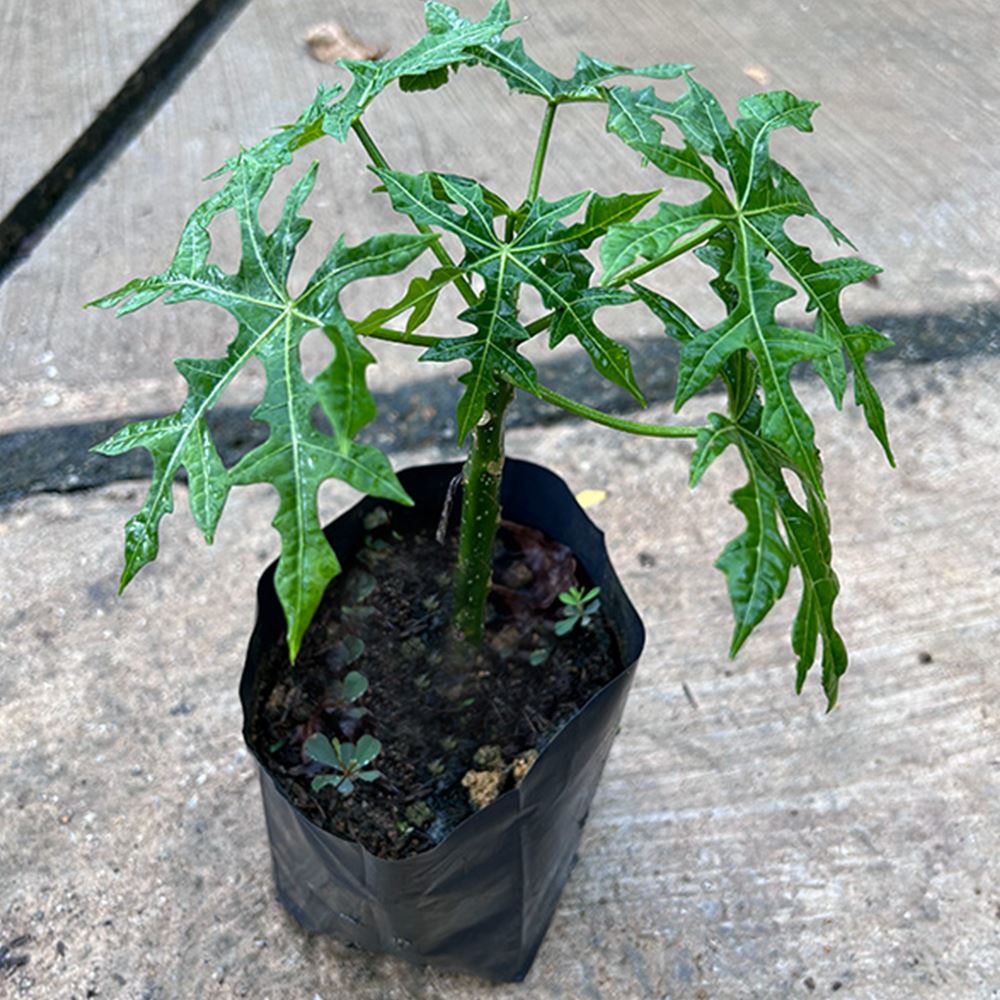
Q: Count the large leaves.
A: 6